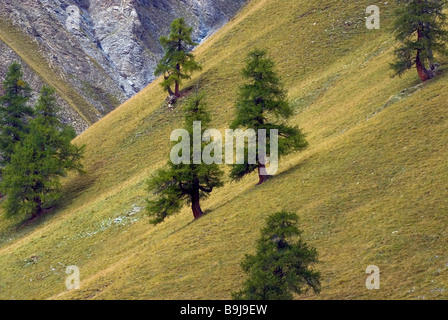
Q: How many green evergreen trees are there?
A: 7